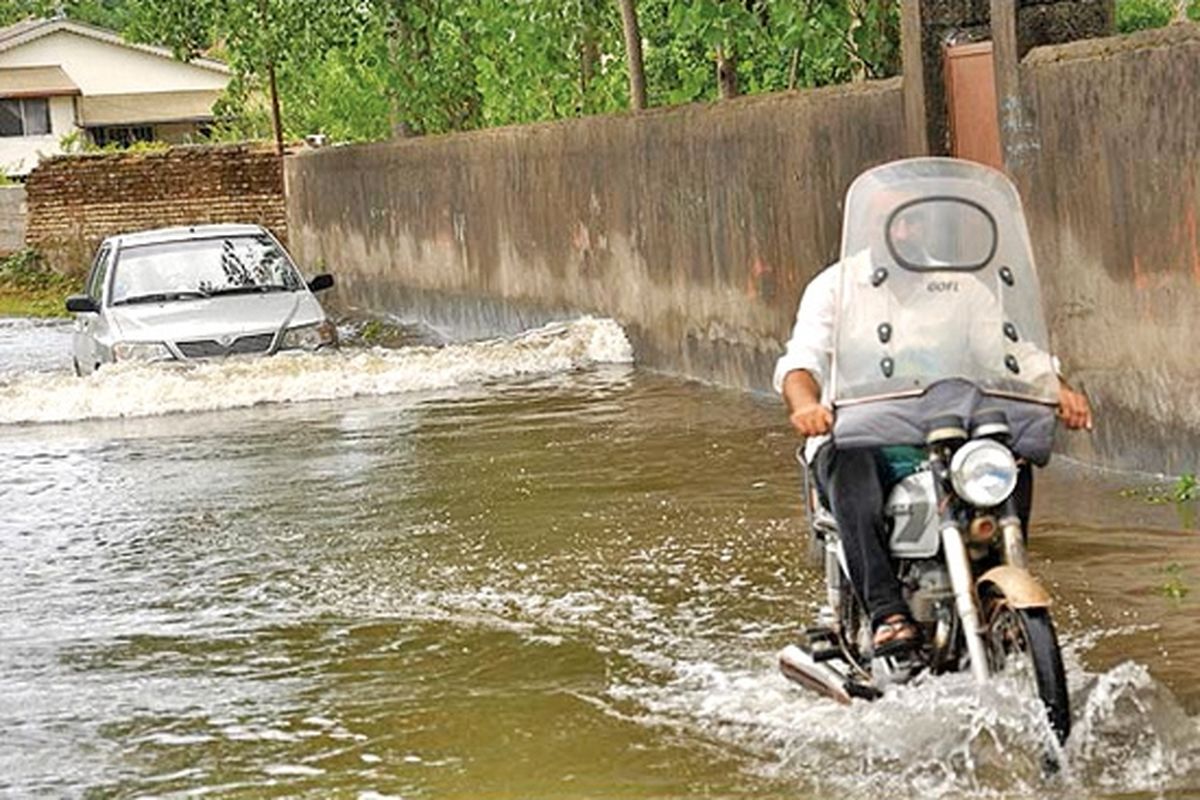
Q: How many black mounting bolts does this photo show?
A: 6